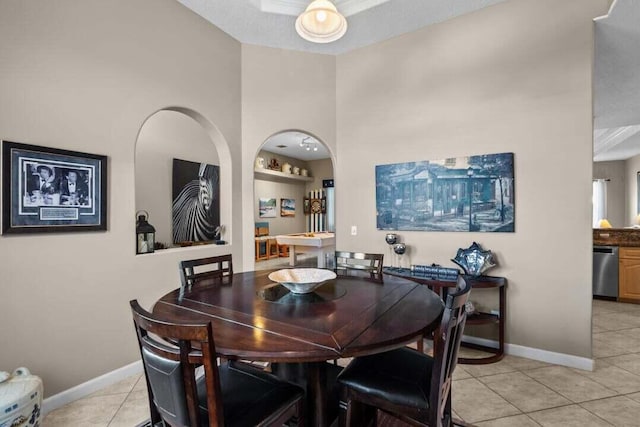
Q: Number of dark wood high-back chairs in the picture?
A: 4